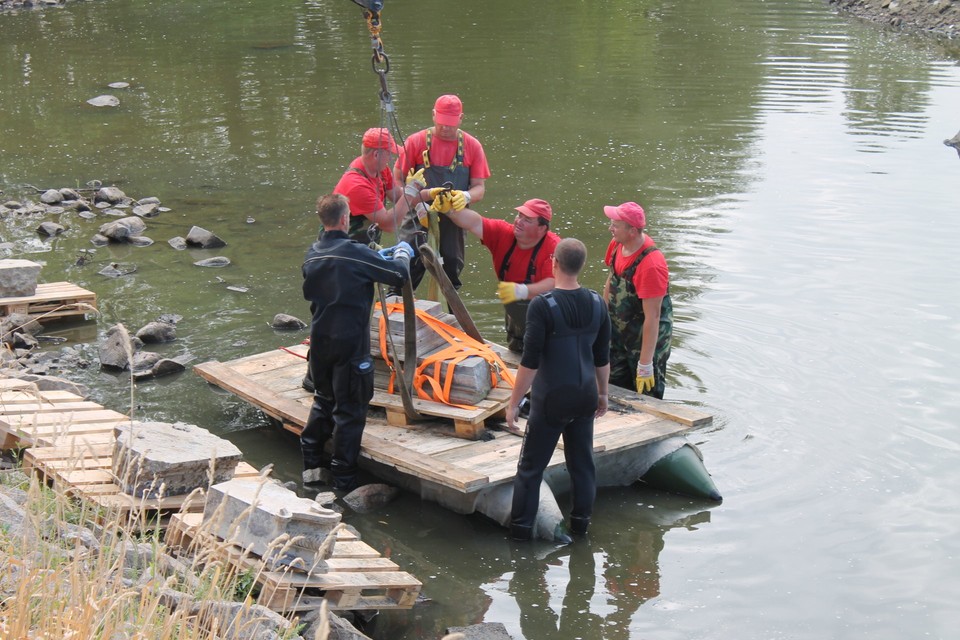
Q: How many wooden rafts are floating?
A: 1